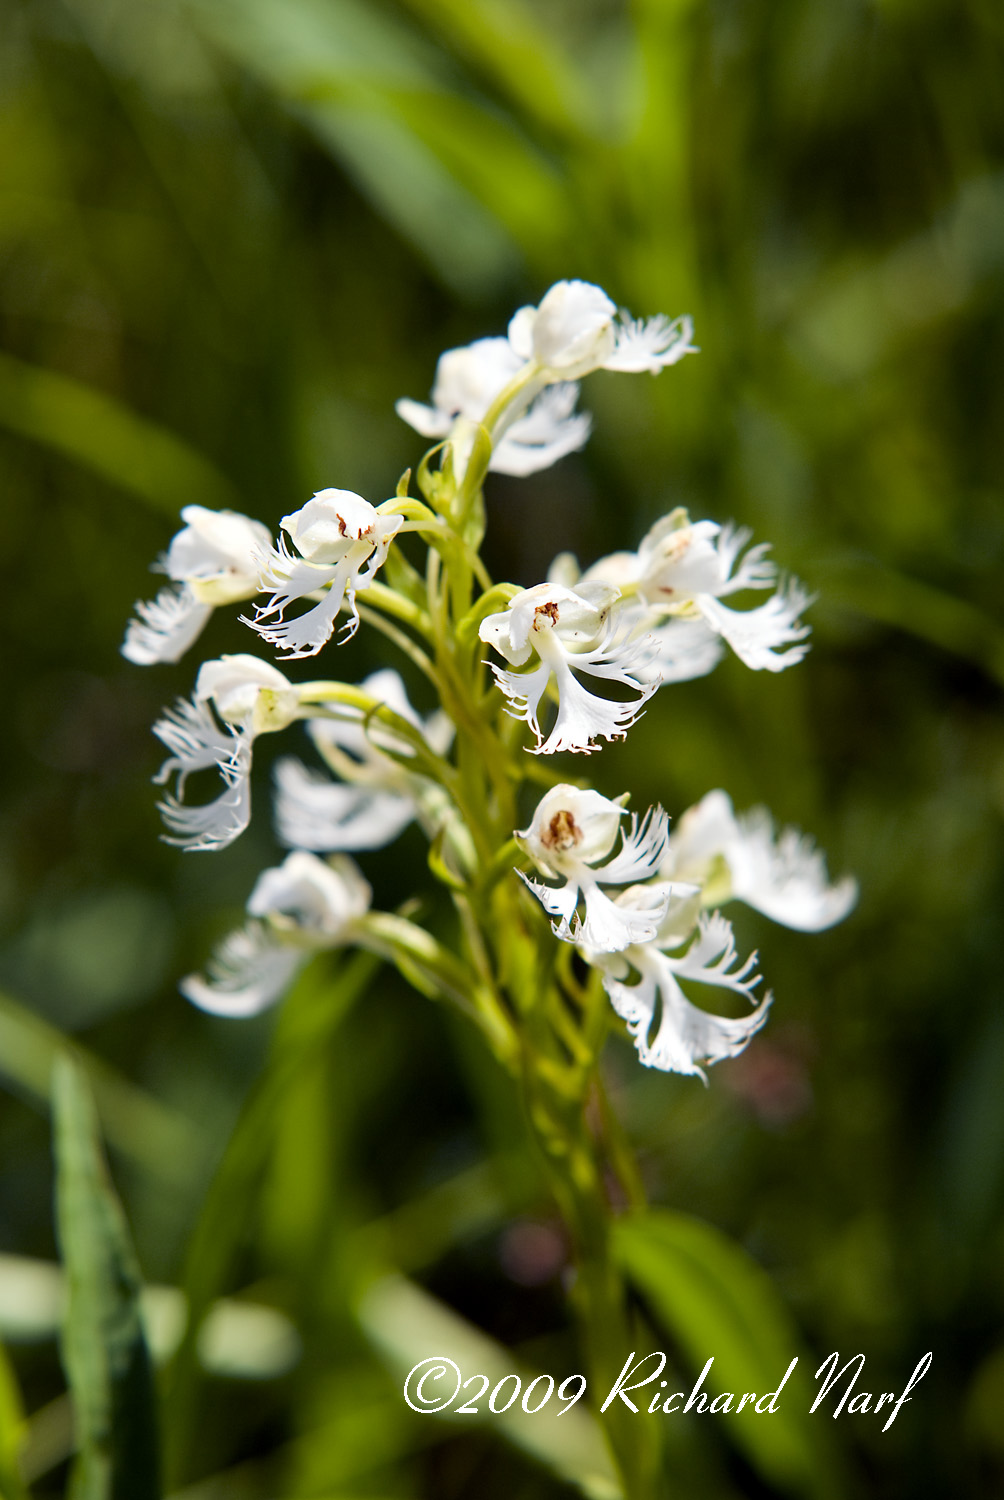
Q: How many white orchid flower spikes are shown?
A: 1